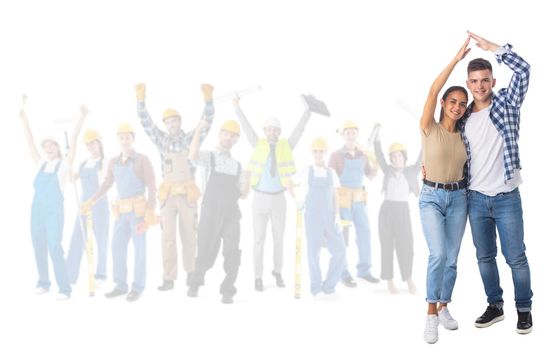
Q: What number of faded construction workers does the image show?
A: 9